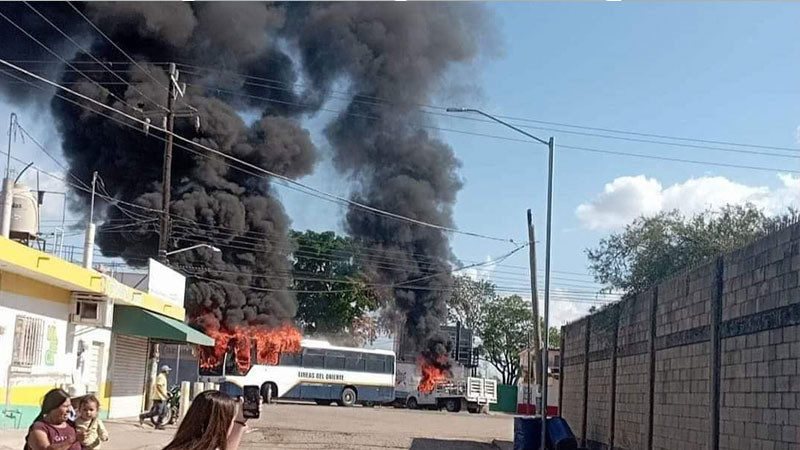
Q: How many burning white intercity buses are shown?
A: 1